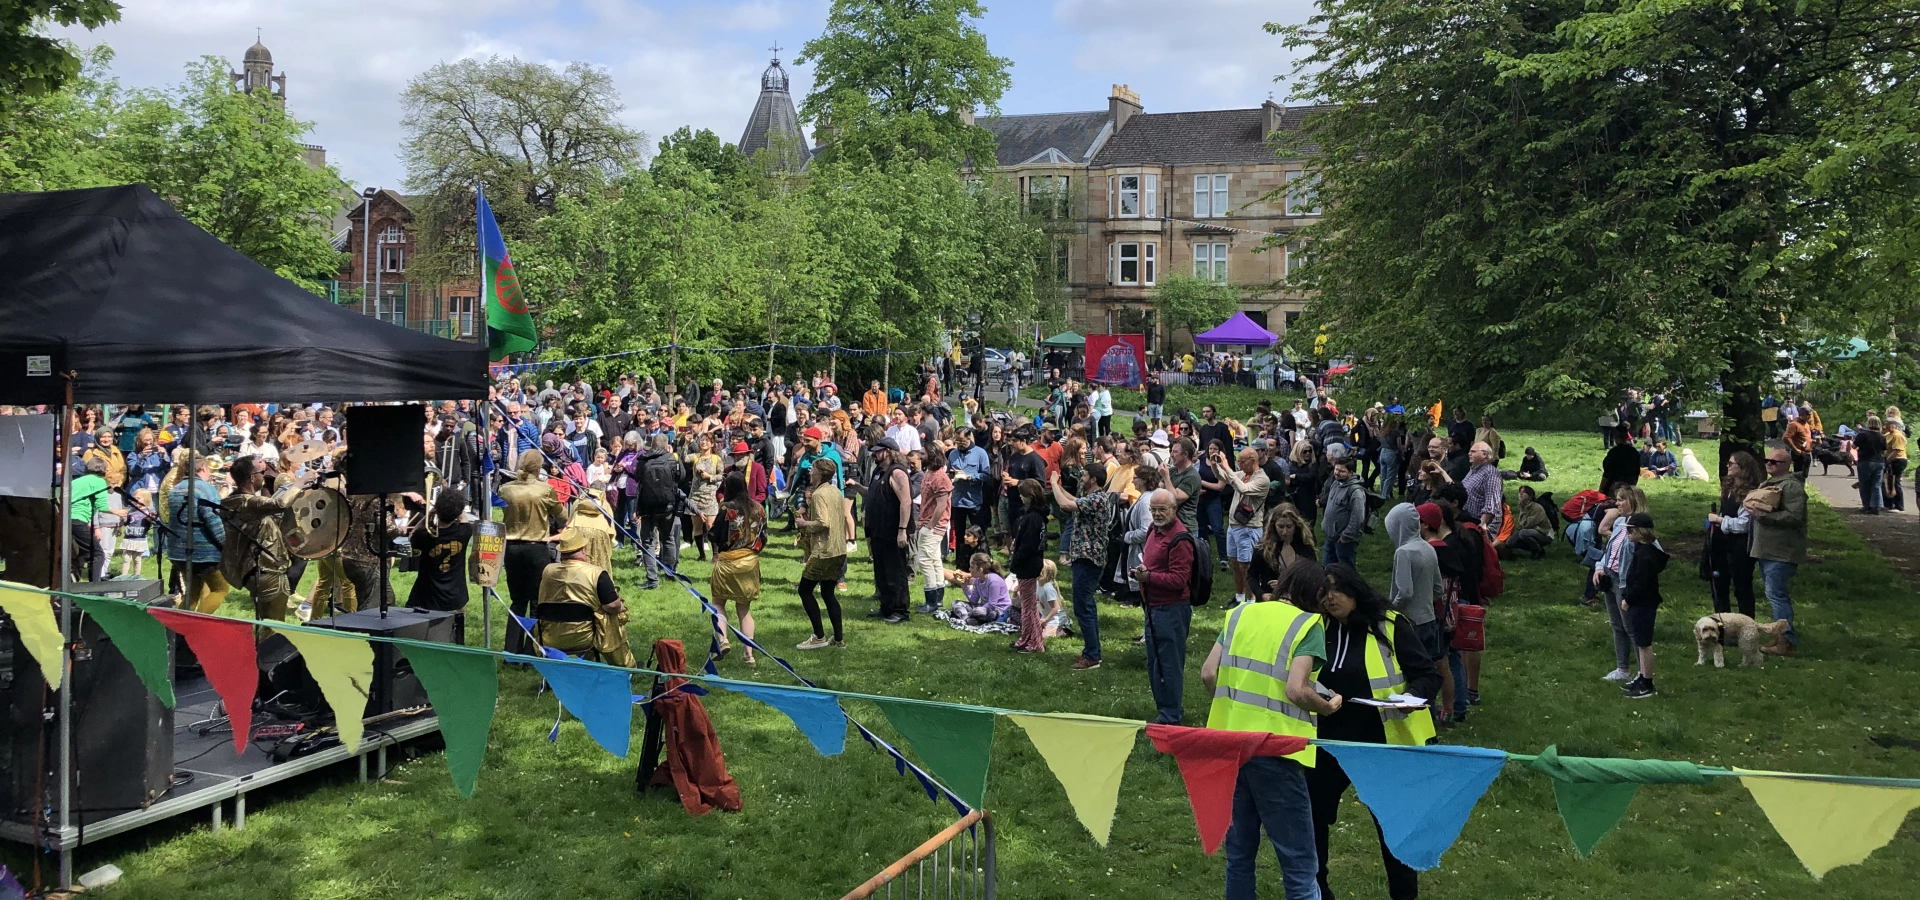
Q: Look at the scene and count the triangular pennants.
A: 13